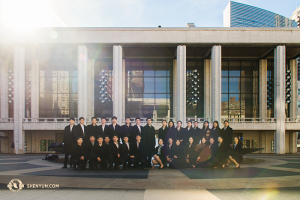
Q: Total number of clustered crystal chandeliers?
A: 4